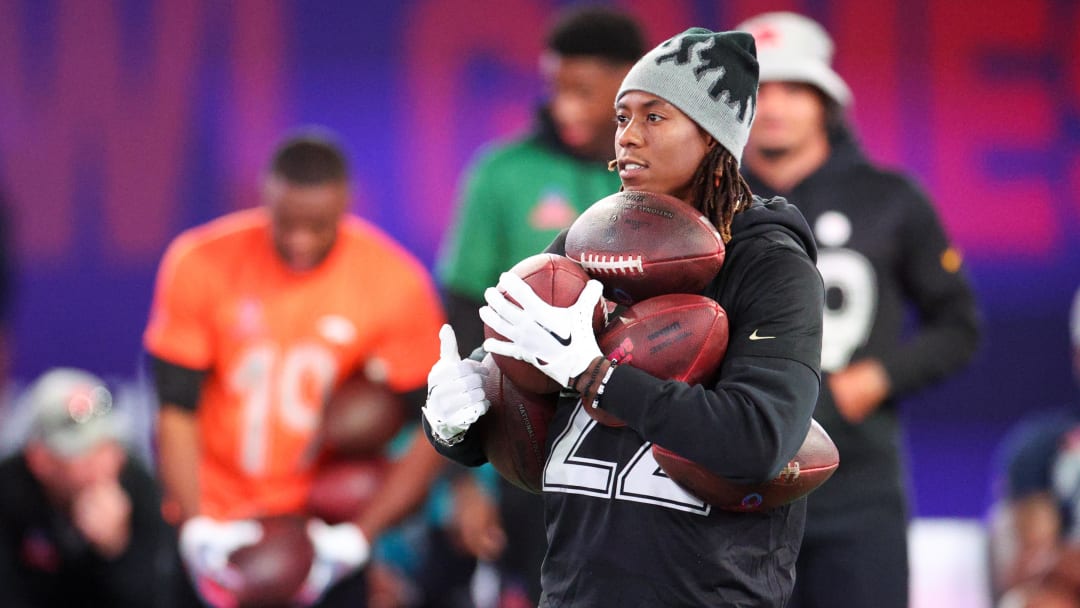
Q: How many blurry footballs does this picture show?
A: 3